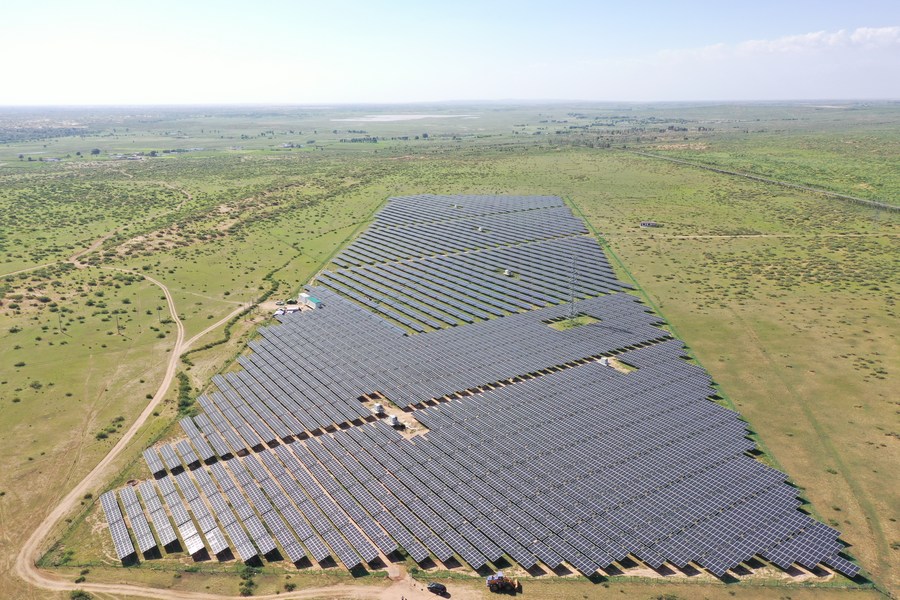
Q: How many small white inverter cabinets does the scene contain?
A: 6